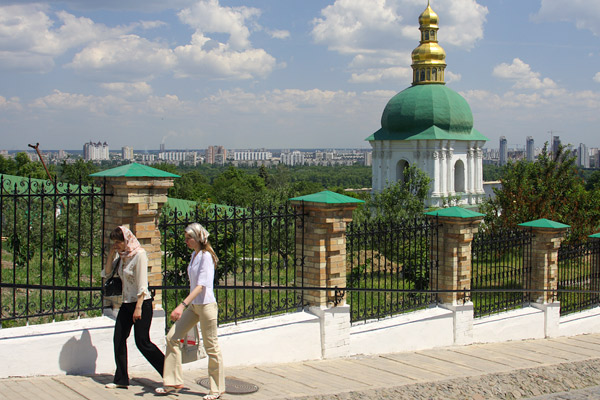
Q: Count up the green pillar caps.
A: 5